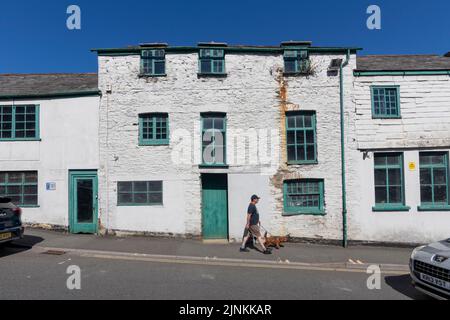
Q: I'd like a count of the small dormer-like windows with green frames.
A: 3